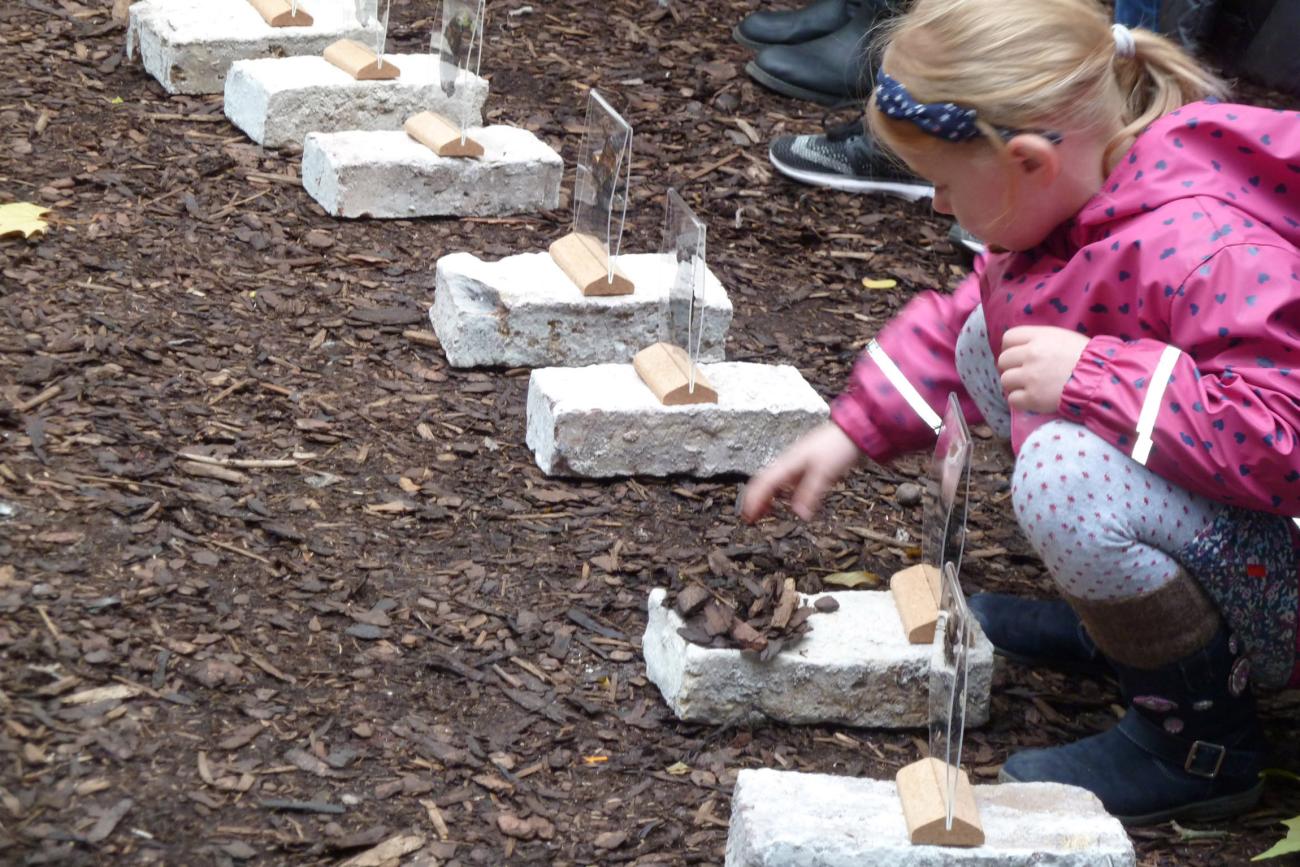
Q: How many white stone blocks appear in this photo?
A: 7